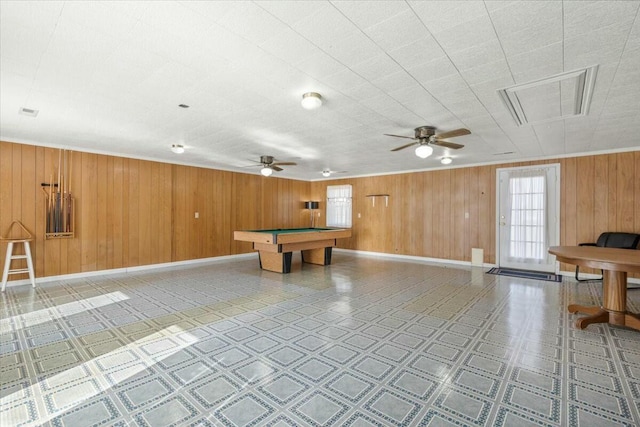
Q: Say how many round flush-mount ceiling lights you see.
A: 4